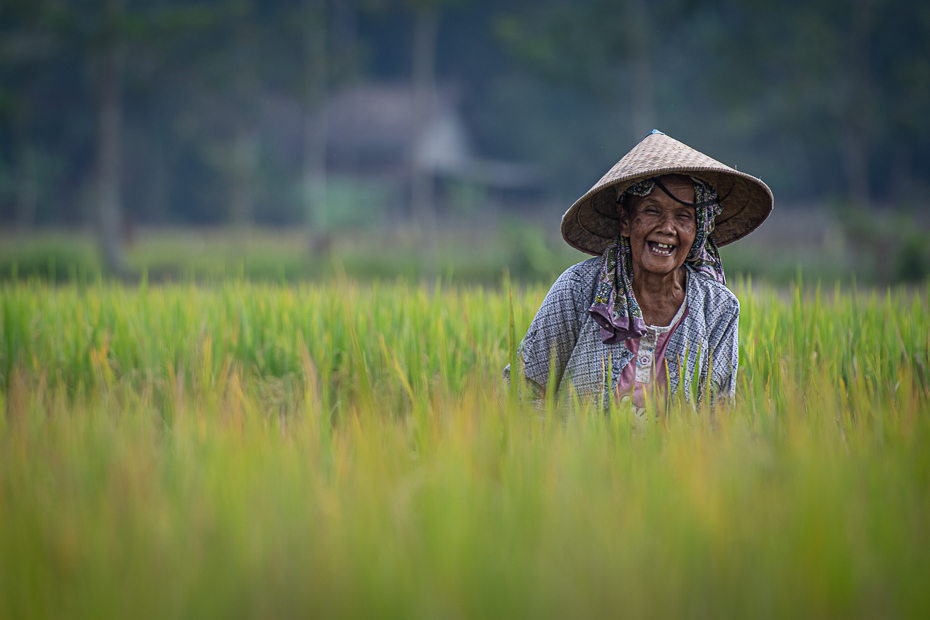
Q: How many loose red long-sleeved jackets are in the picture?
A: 0